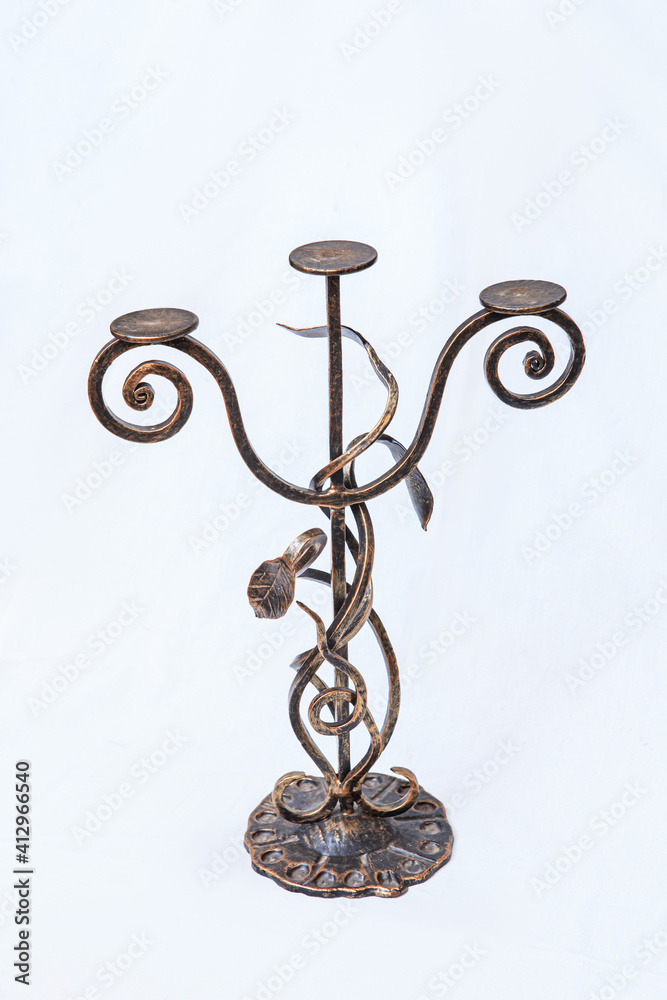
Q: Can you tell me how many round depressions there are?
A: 15